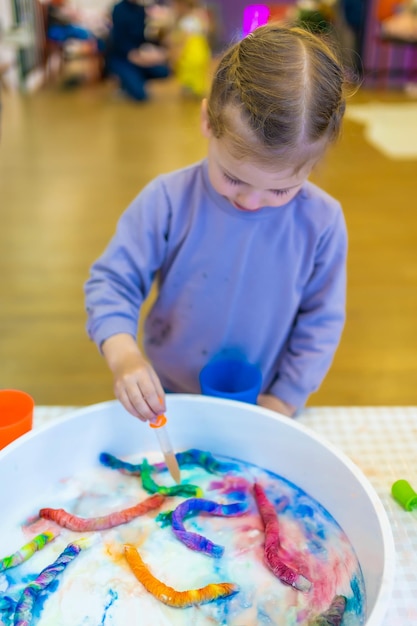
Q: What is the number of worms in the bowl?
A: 9